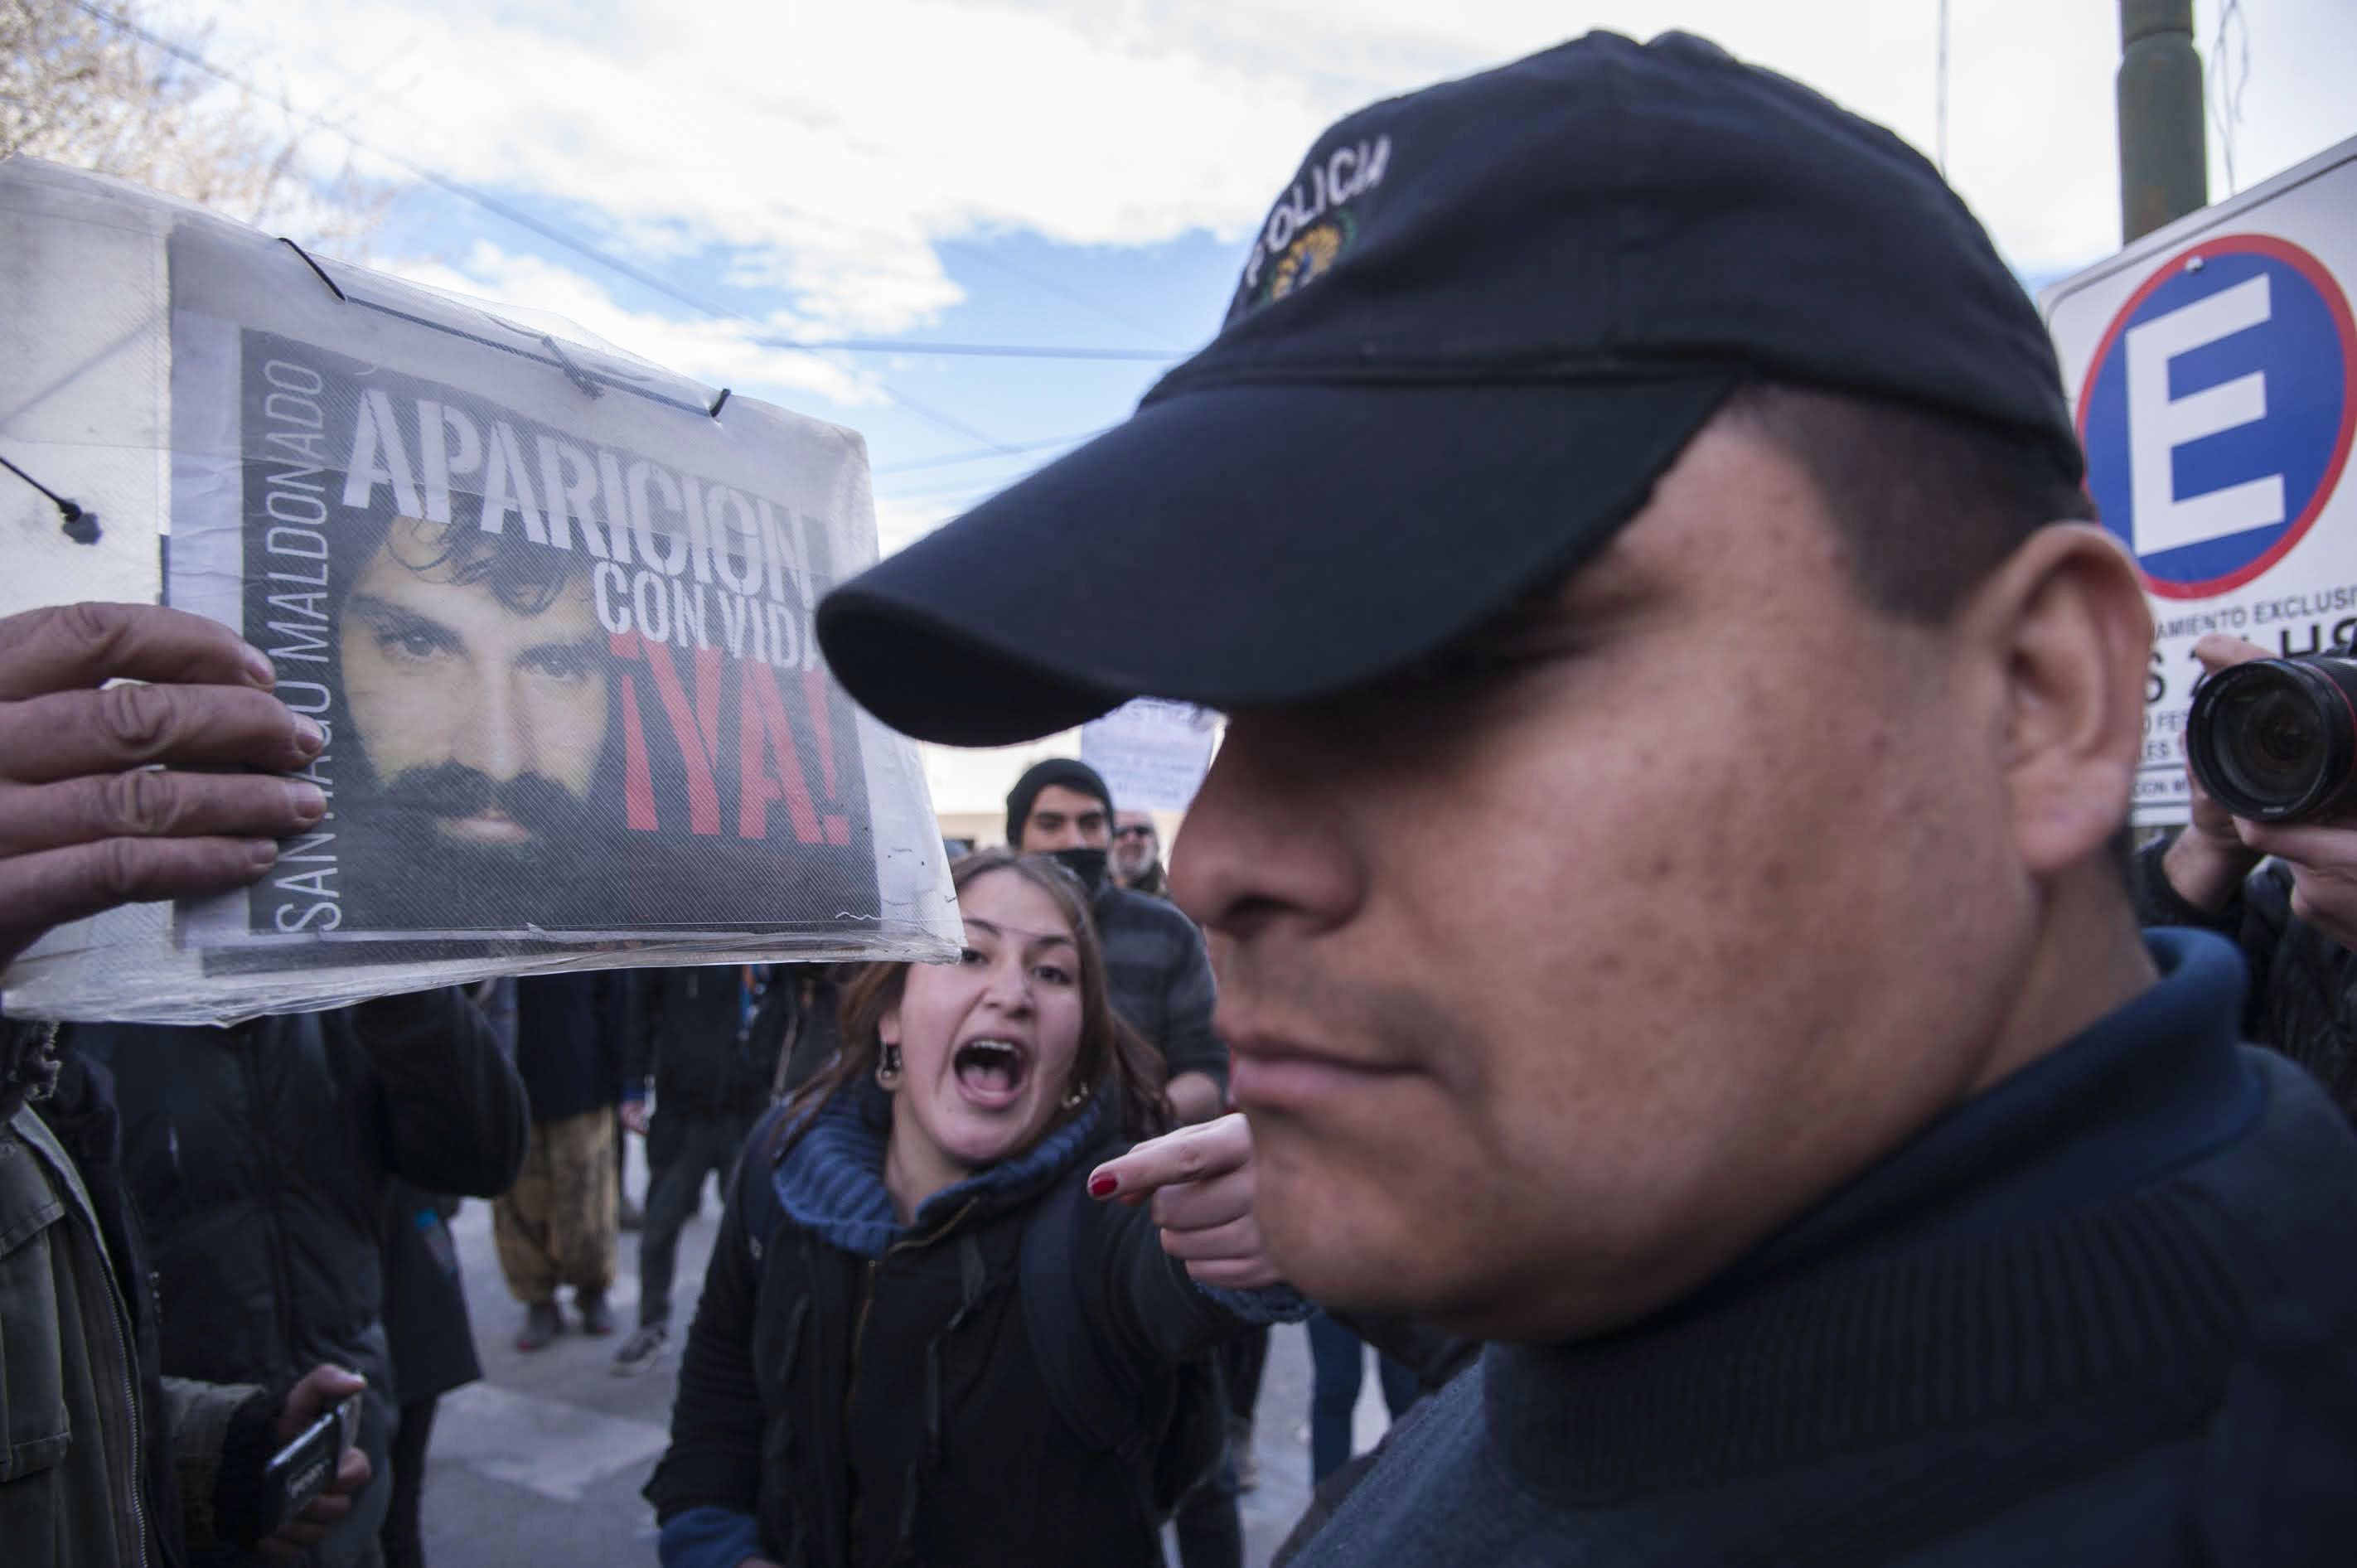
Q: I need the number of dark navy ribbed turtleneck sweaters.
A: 1